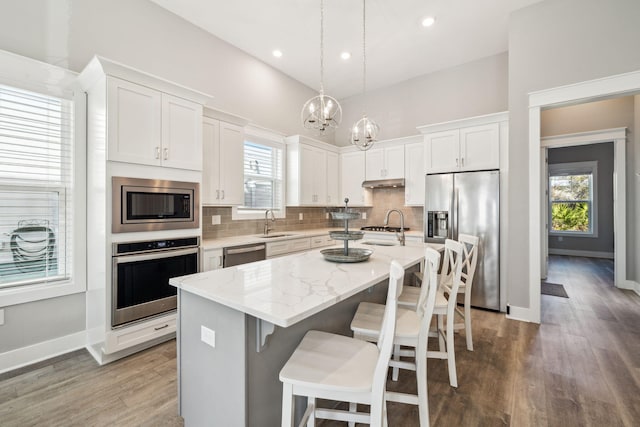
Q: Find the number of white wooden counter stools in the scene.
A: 4